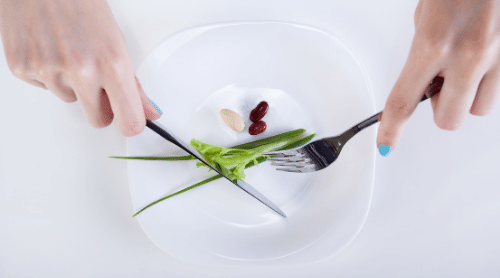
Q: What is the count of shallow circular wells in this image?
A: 1